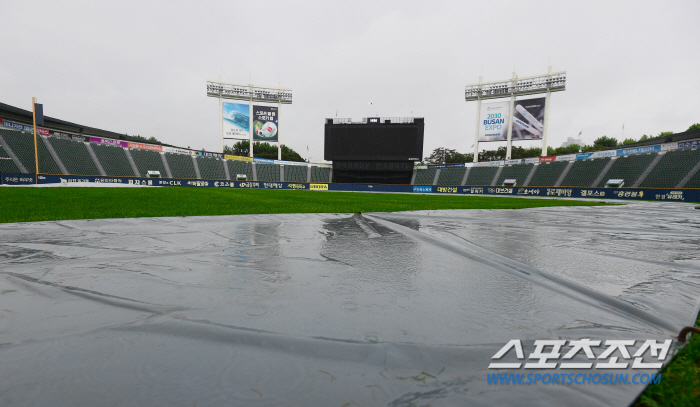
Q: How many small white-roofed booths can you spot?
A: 4